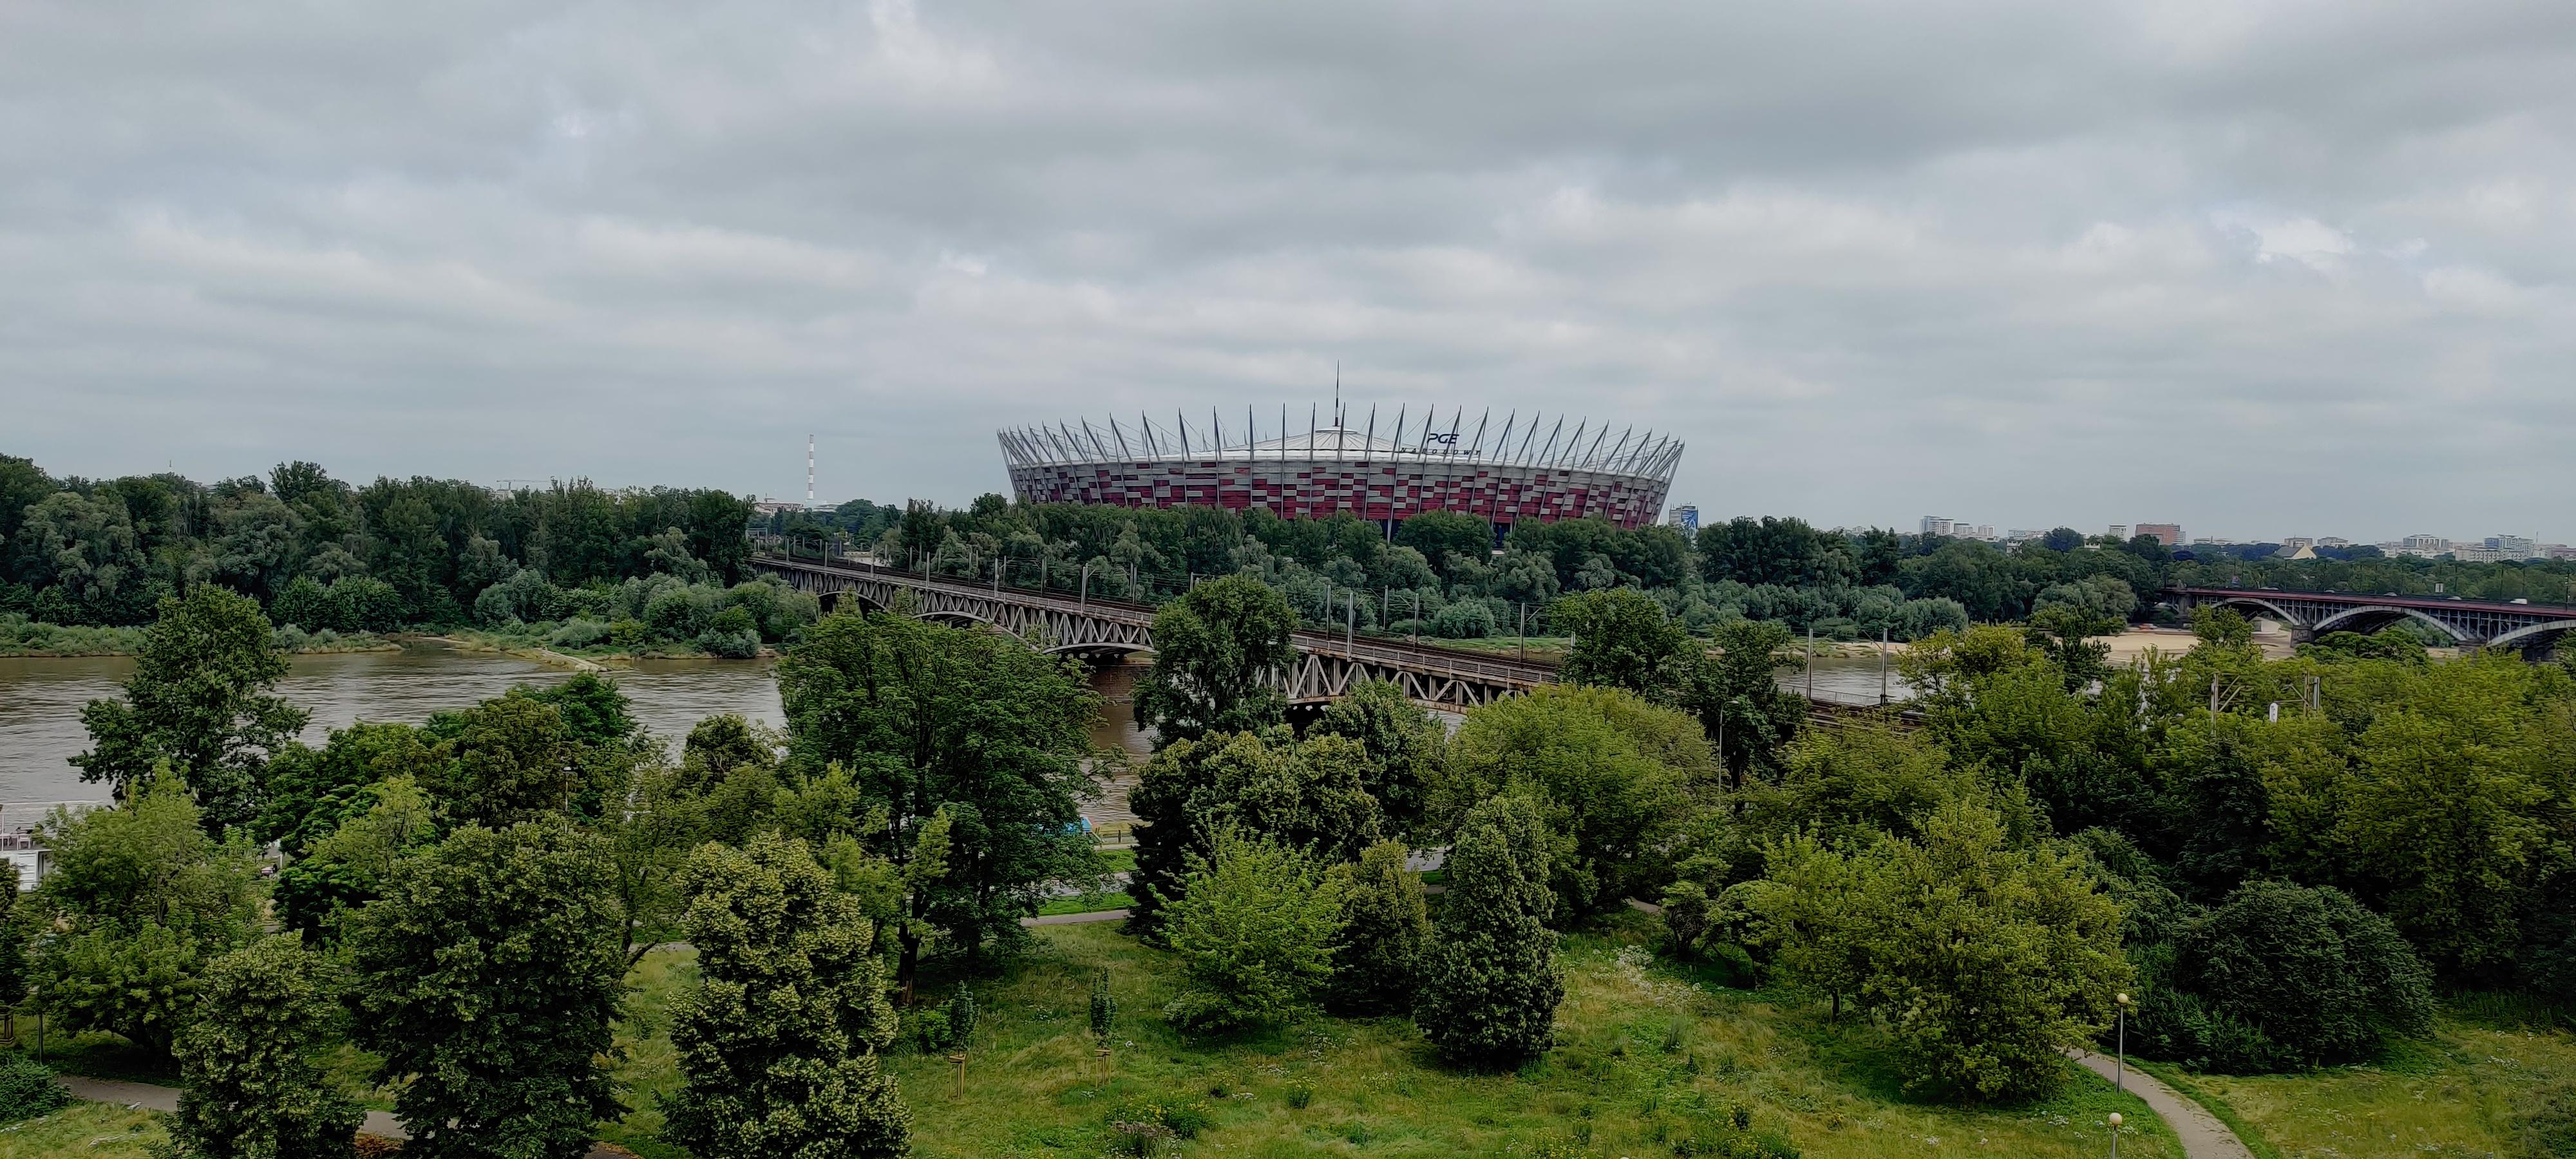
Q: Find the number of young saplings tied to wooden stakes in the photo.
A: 2